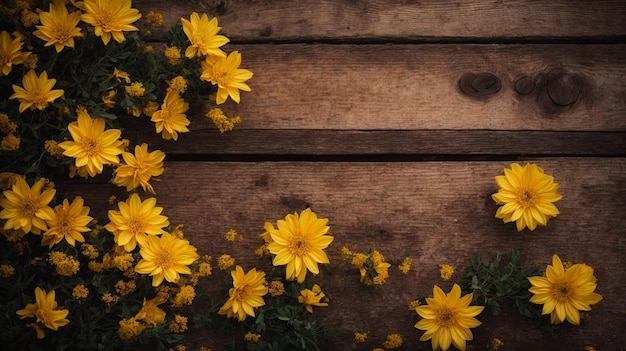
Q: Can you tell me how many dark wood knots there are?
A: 3